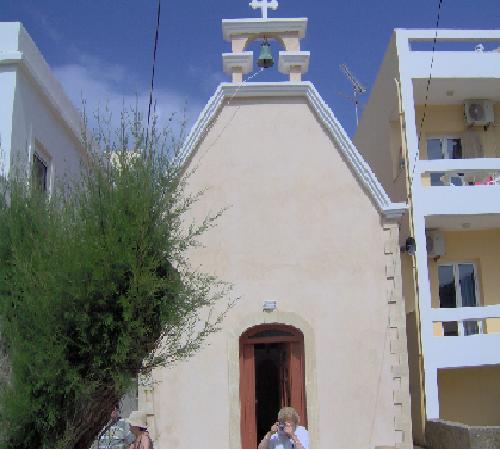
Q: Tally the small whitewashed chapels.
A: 1